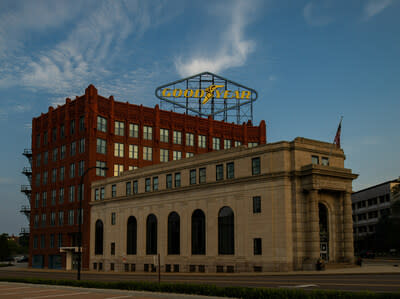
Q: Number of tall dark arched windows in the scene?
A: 6